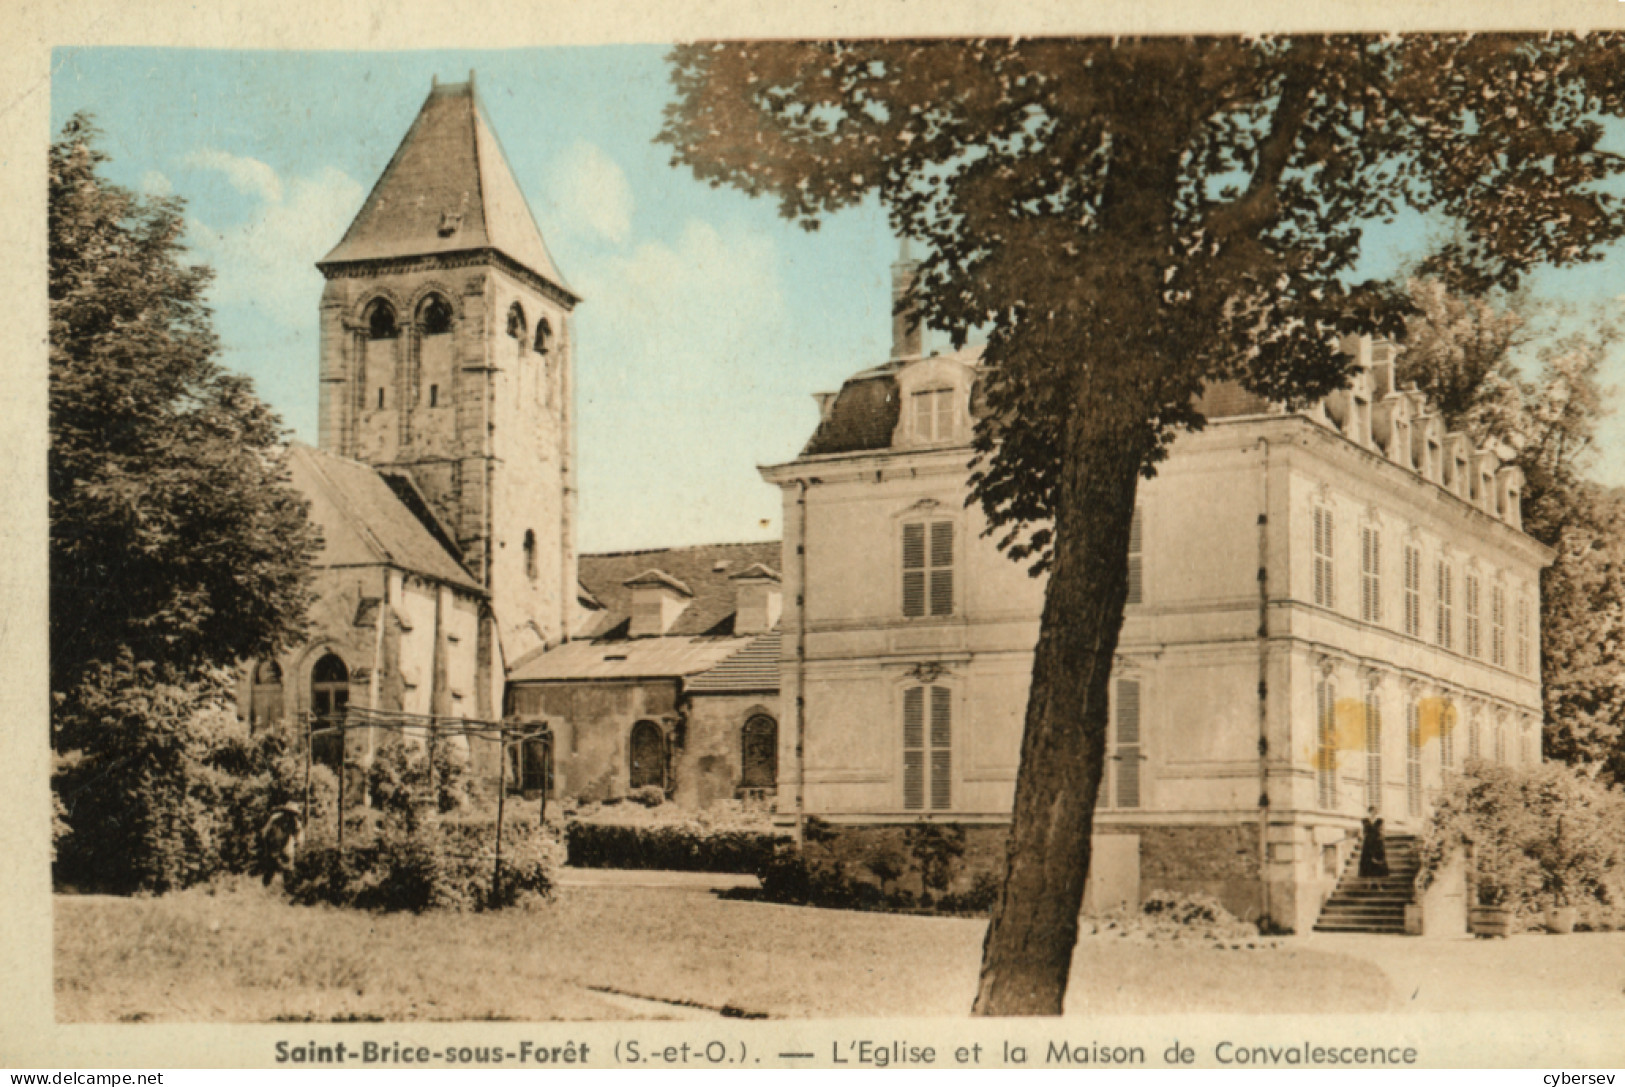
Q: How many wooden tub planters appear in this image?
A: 2